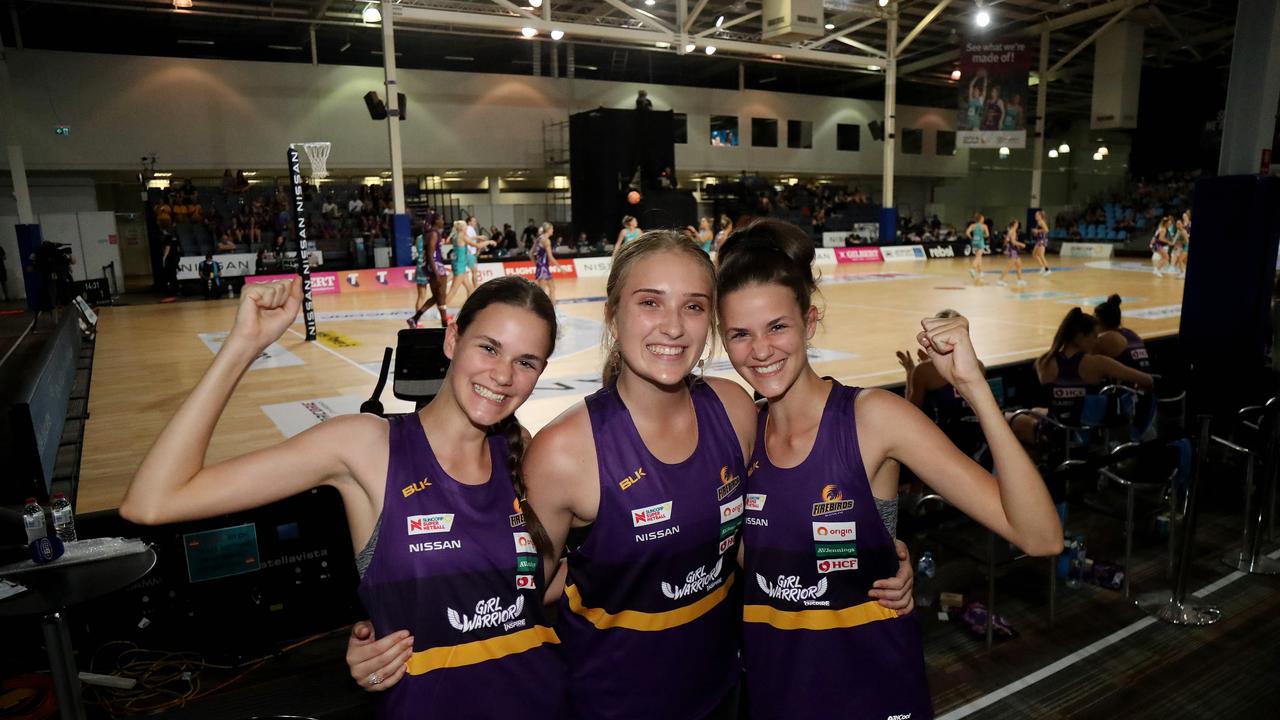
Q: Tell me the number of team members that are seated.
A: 3